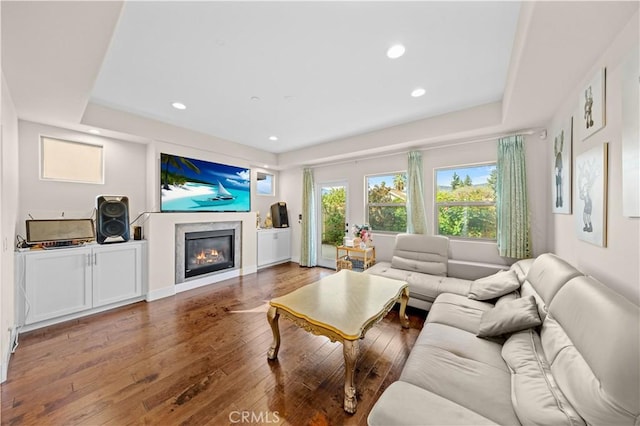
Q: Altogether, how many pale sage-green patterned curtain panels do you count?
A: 3